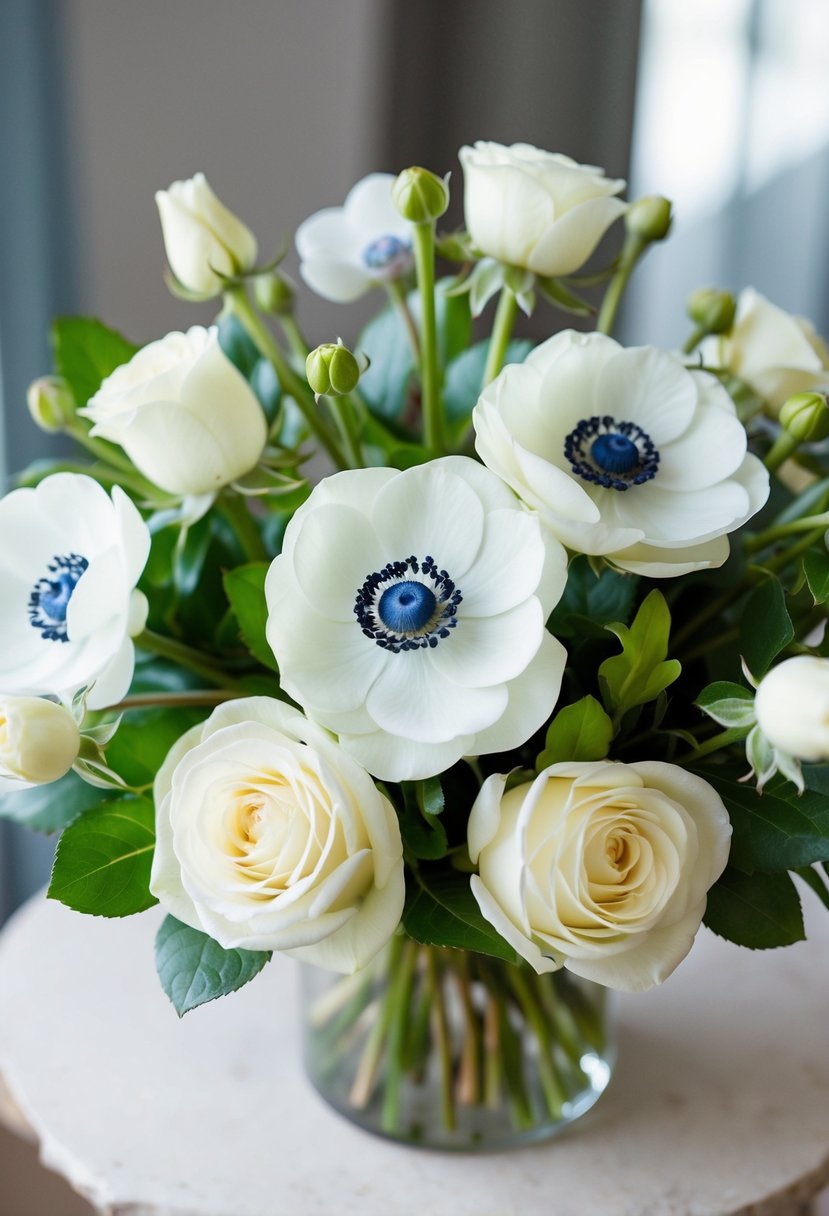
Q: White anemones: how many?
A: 4